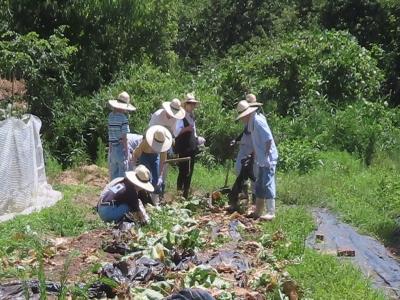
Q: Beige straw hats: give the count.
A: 7